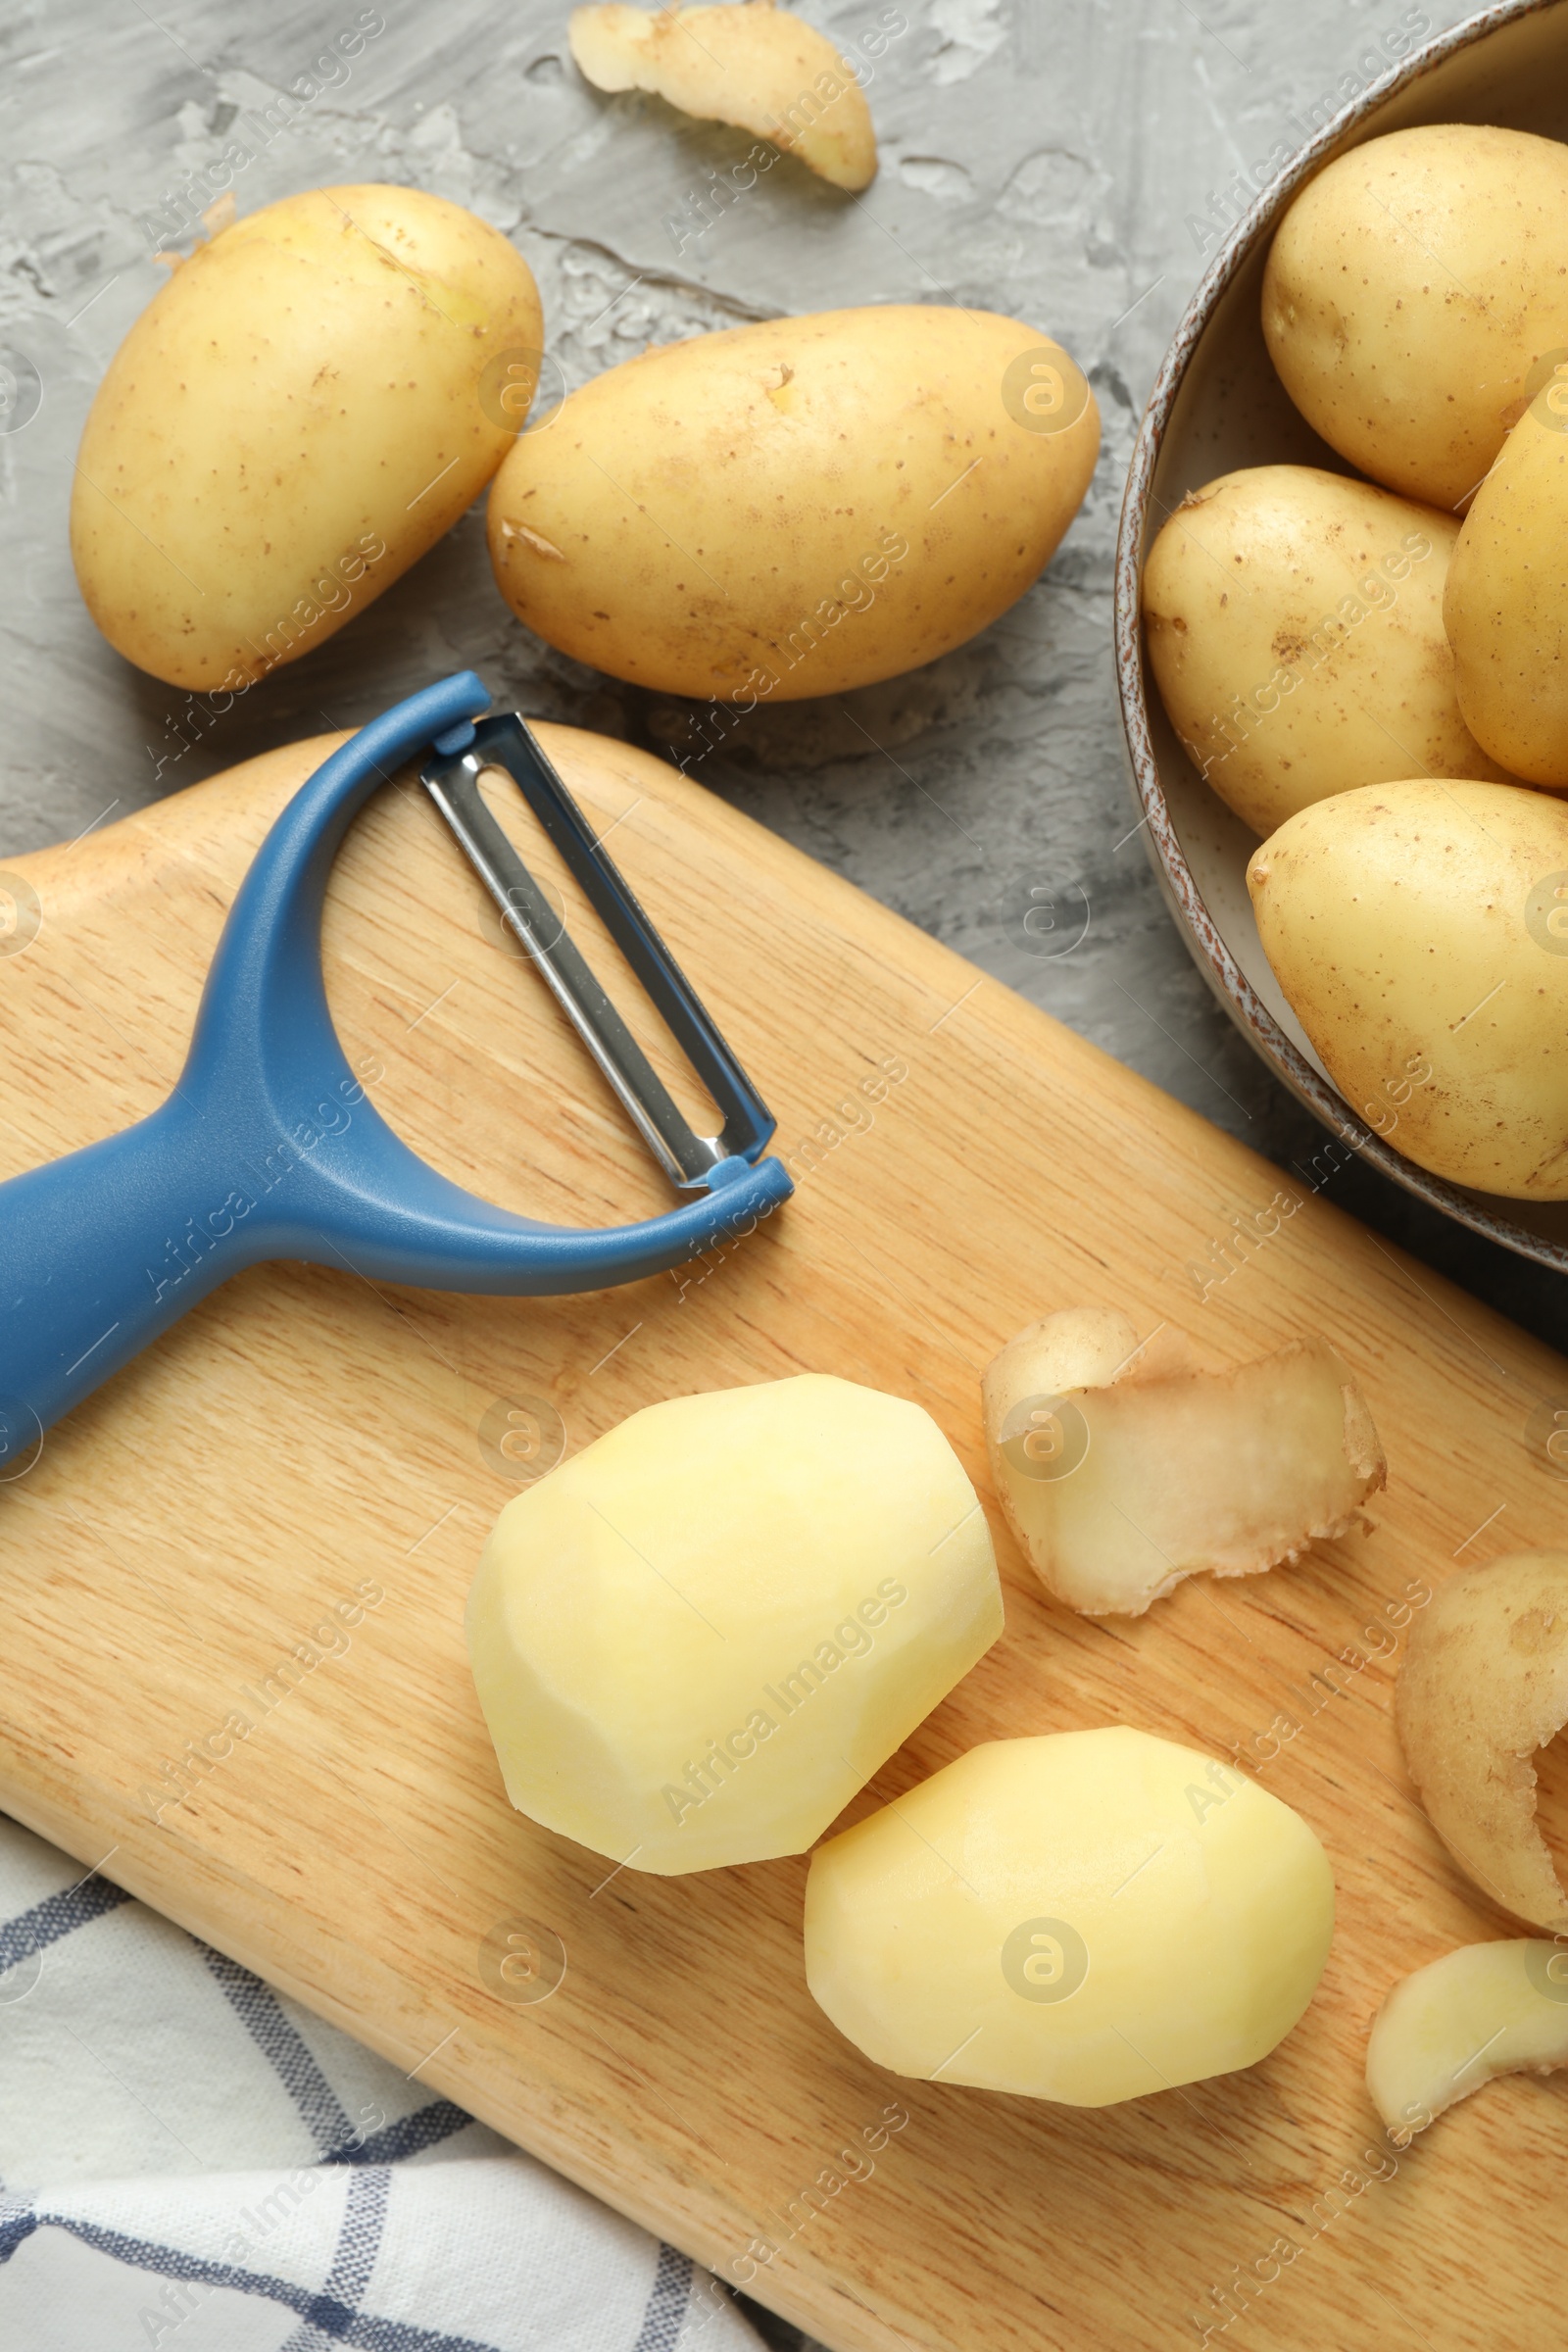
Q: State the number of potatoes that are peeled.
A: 2